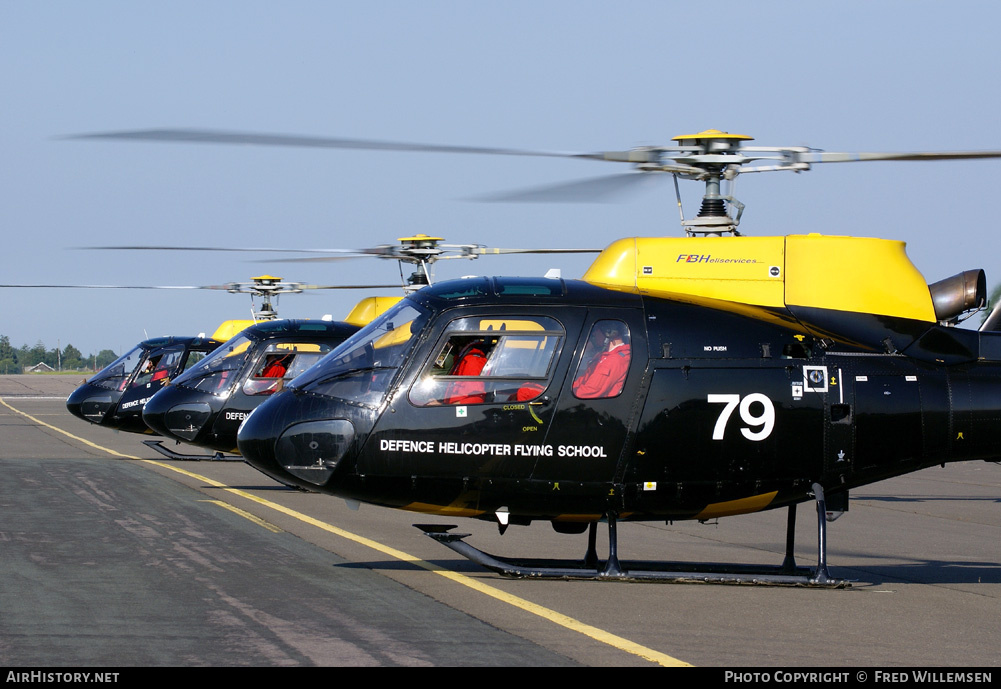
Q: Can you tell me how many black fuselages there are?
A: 3